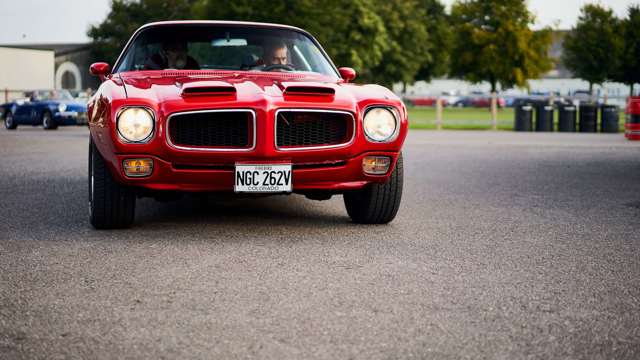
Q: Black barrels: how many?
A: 5